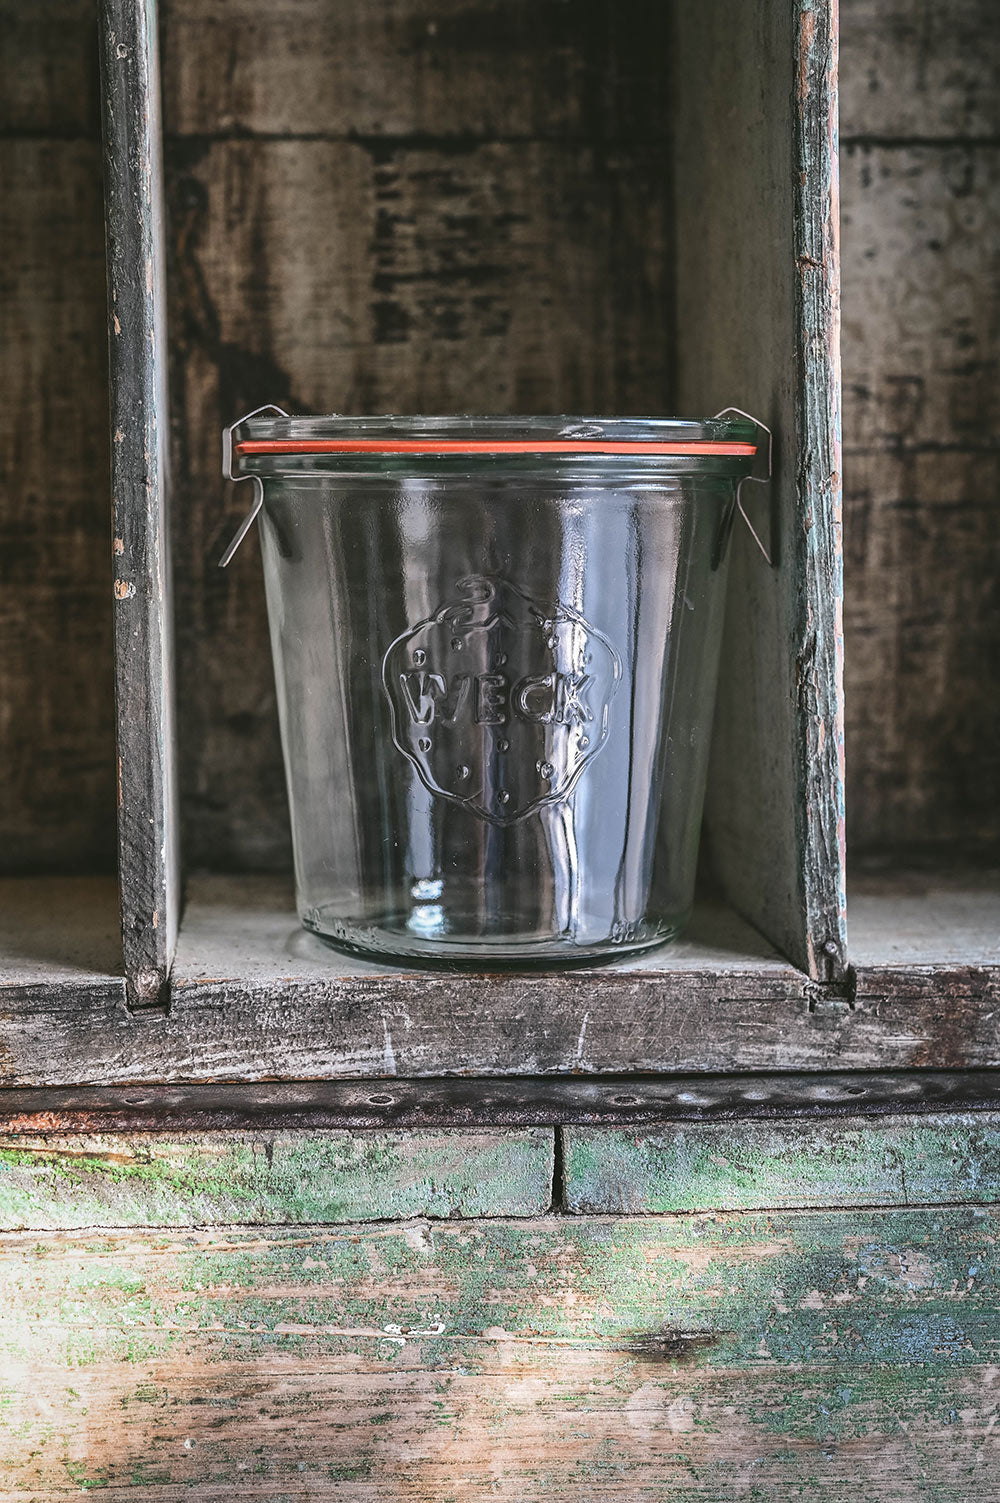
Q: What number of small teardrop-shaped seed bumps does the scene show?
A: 11